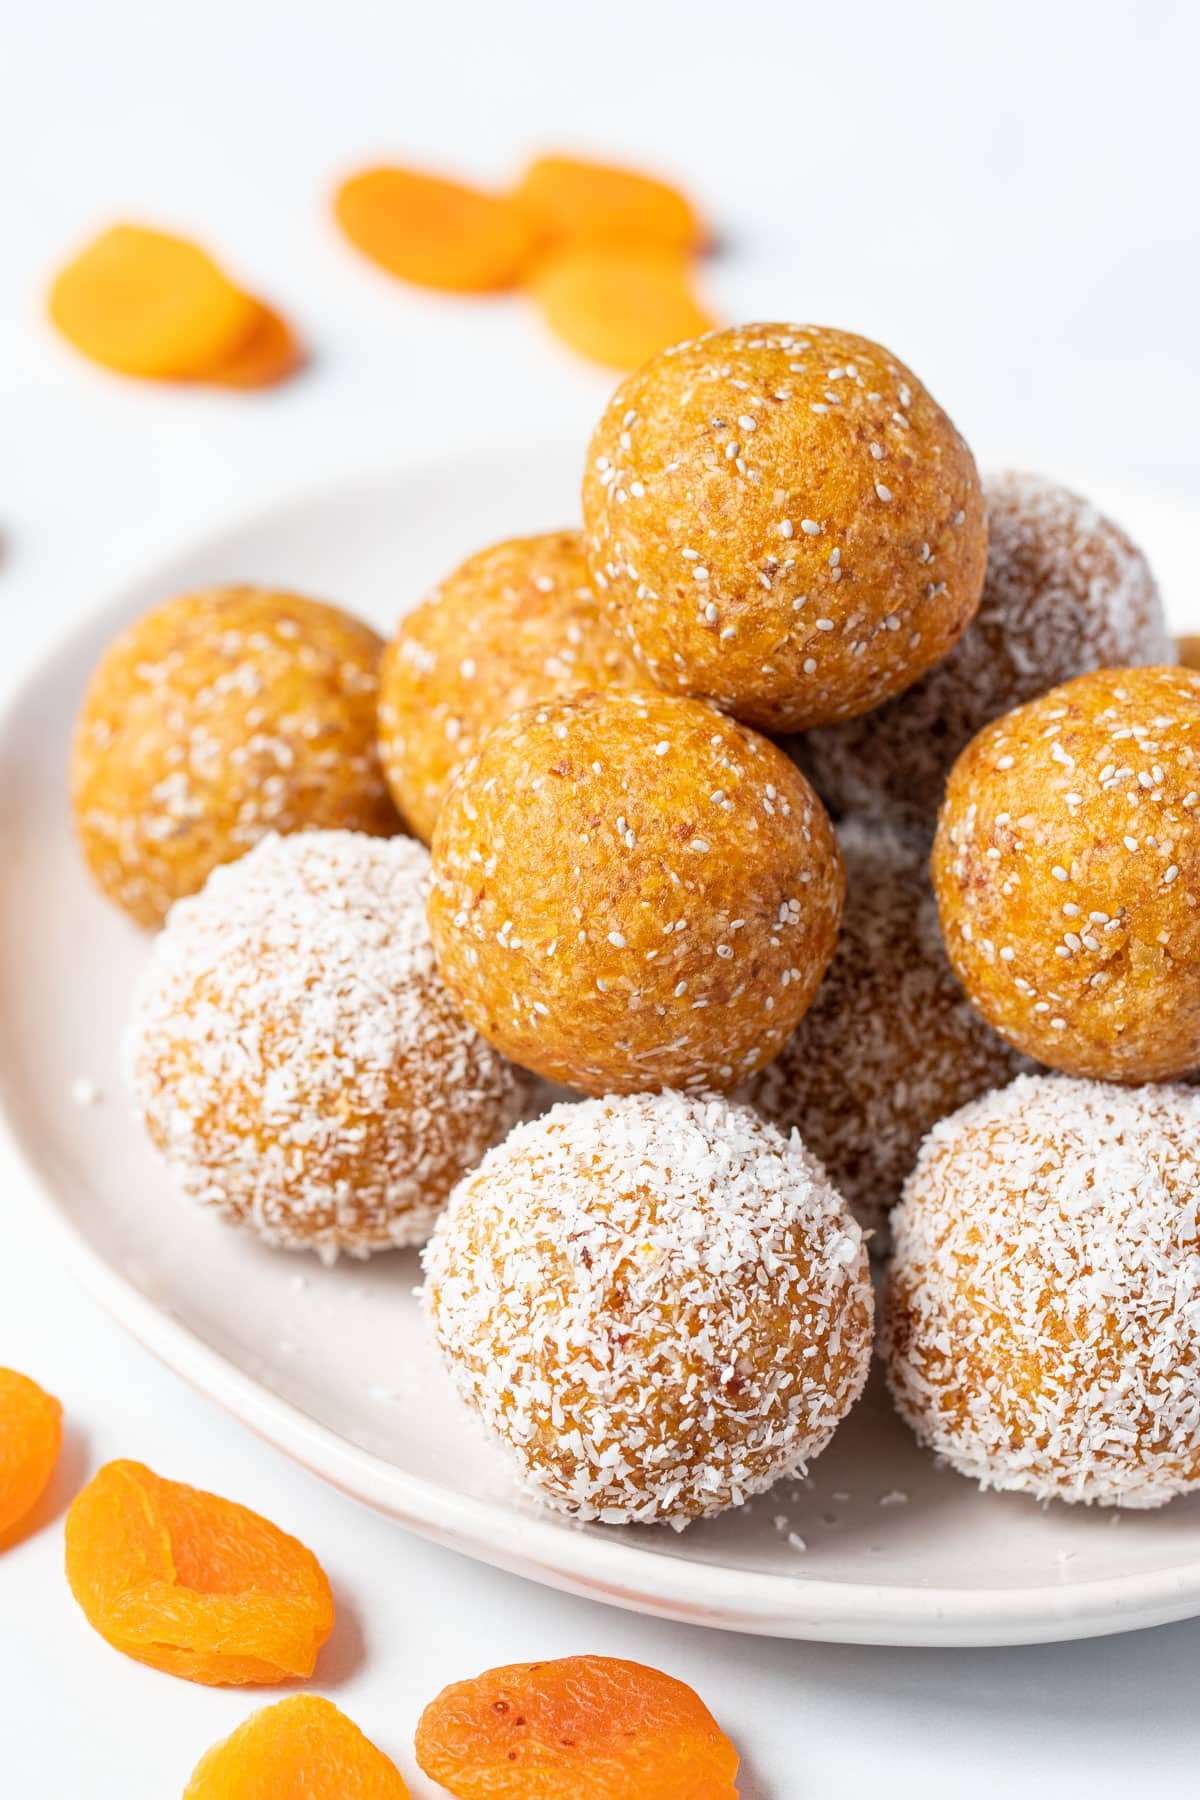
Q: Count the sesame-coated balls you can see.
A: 5